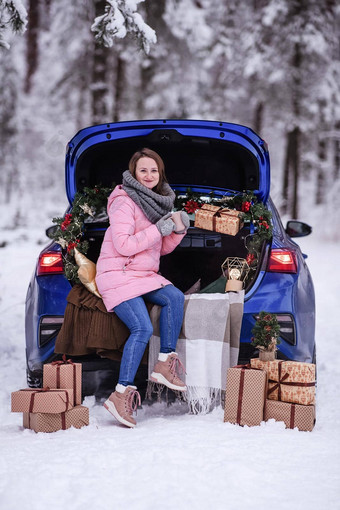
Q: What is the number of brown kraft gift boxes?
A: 7